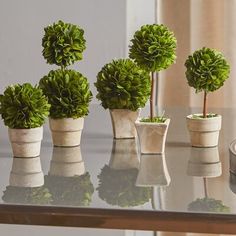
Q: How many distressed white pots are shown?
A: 5